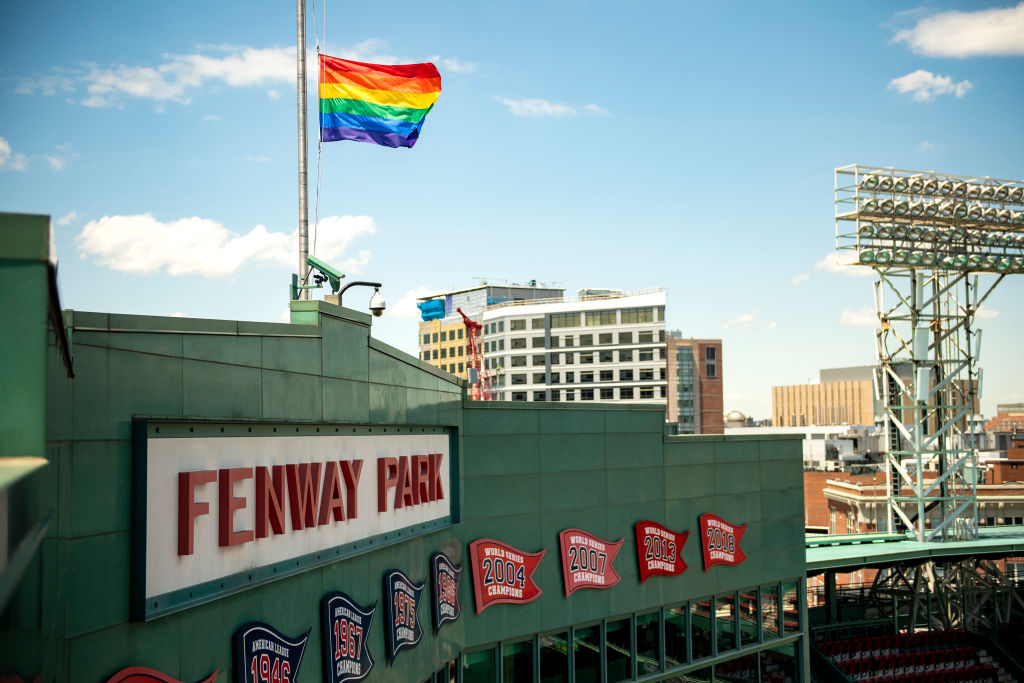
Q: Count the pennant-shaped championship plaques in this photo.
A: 9